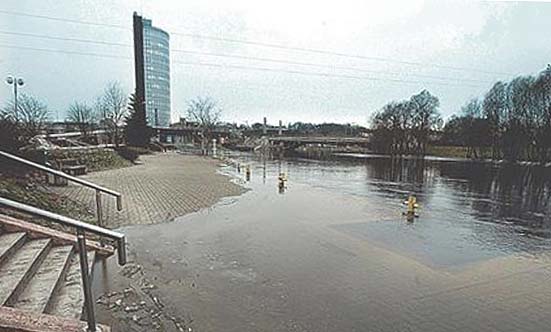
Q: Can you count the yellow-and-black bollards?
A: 3